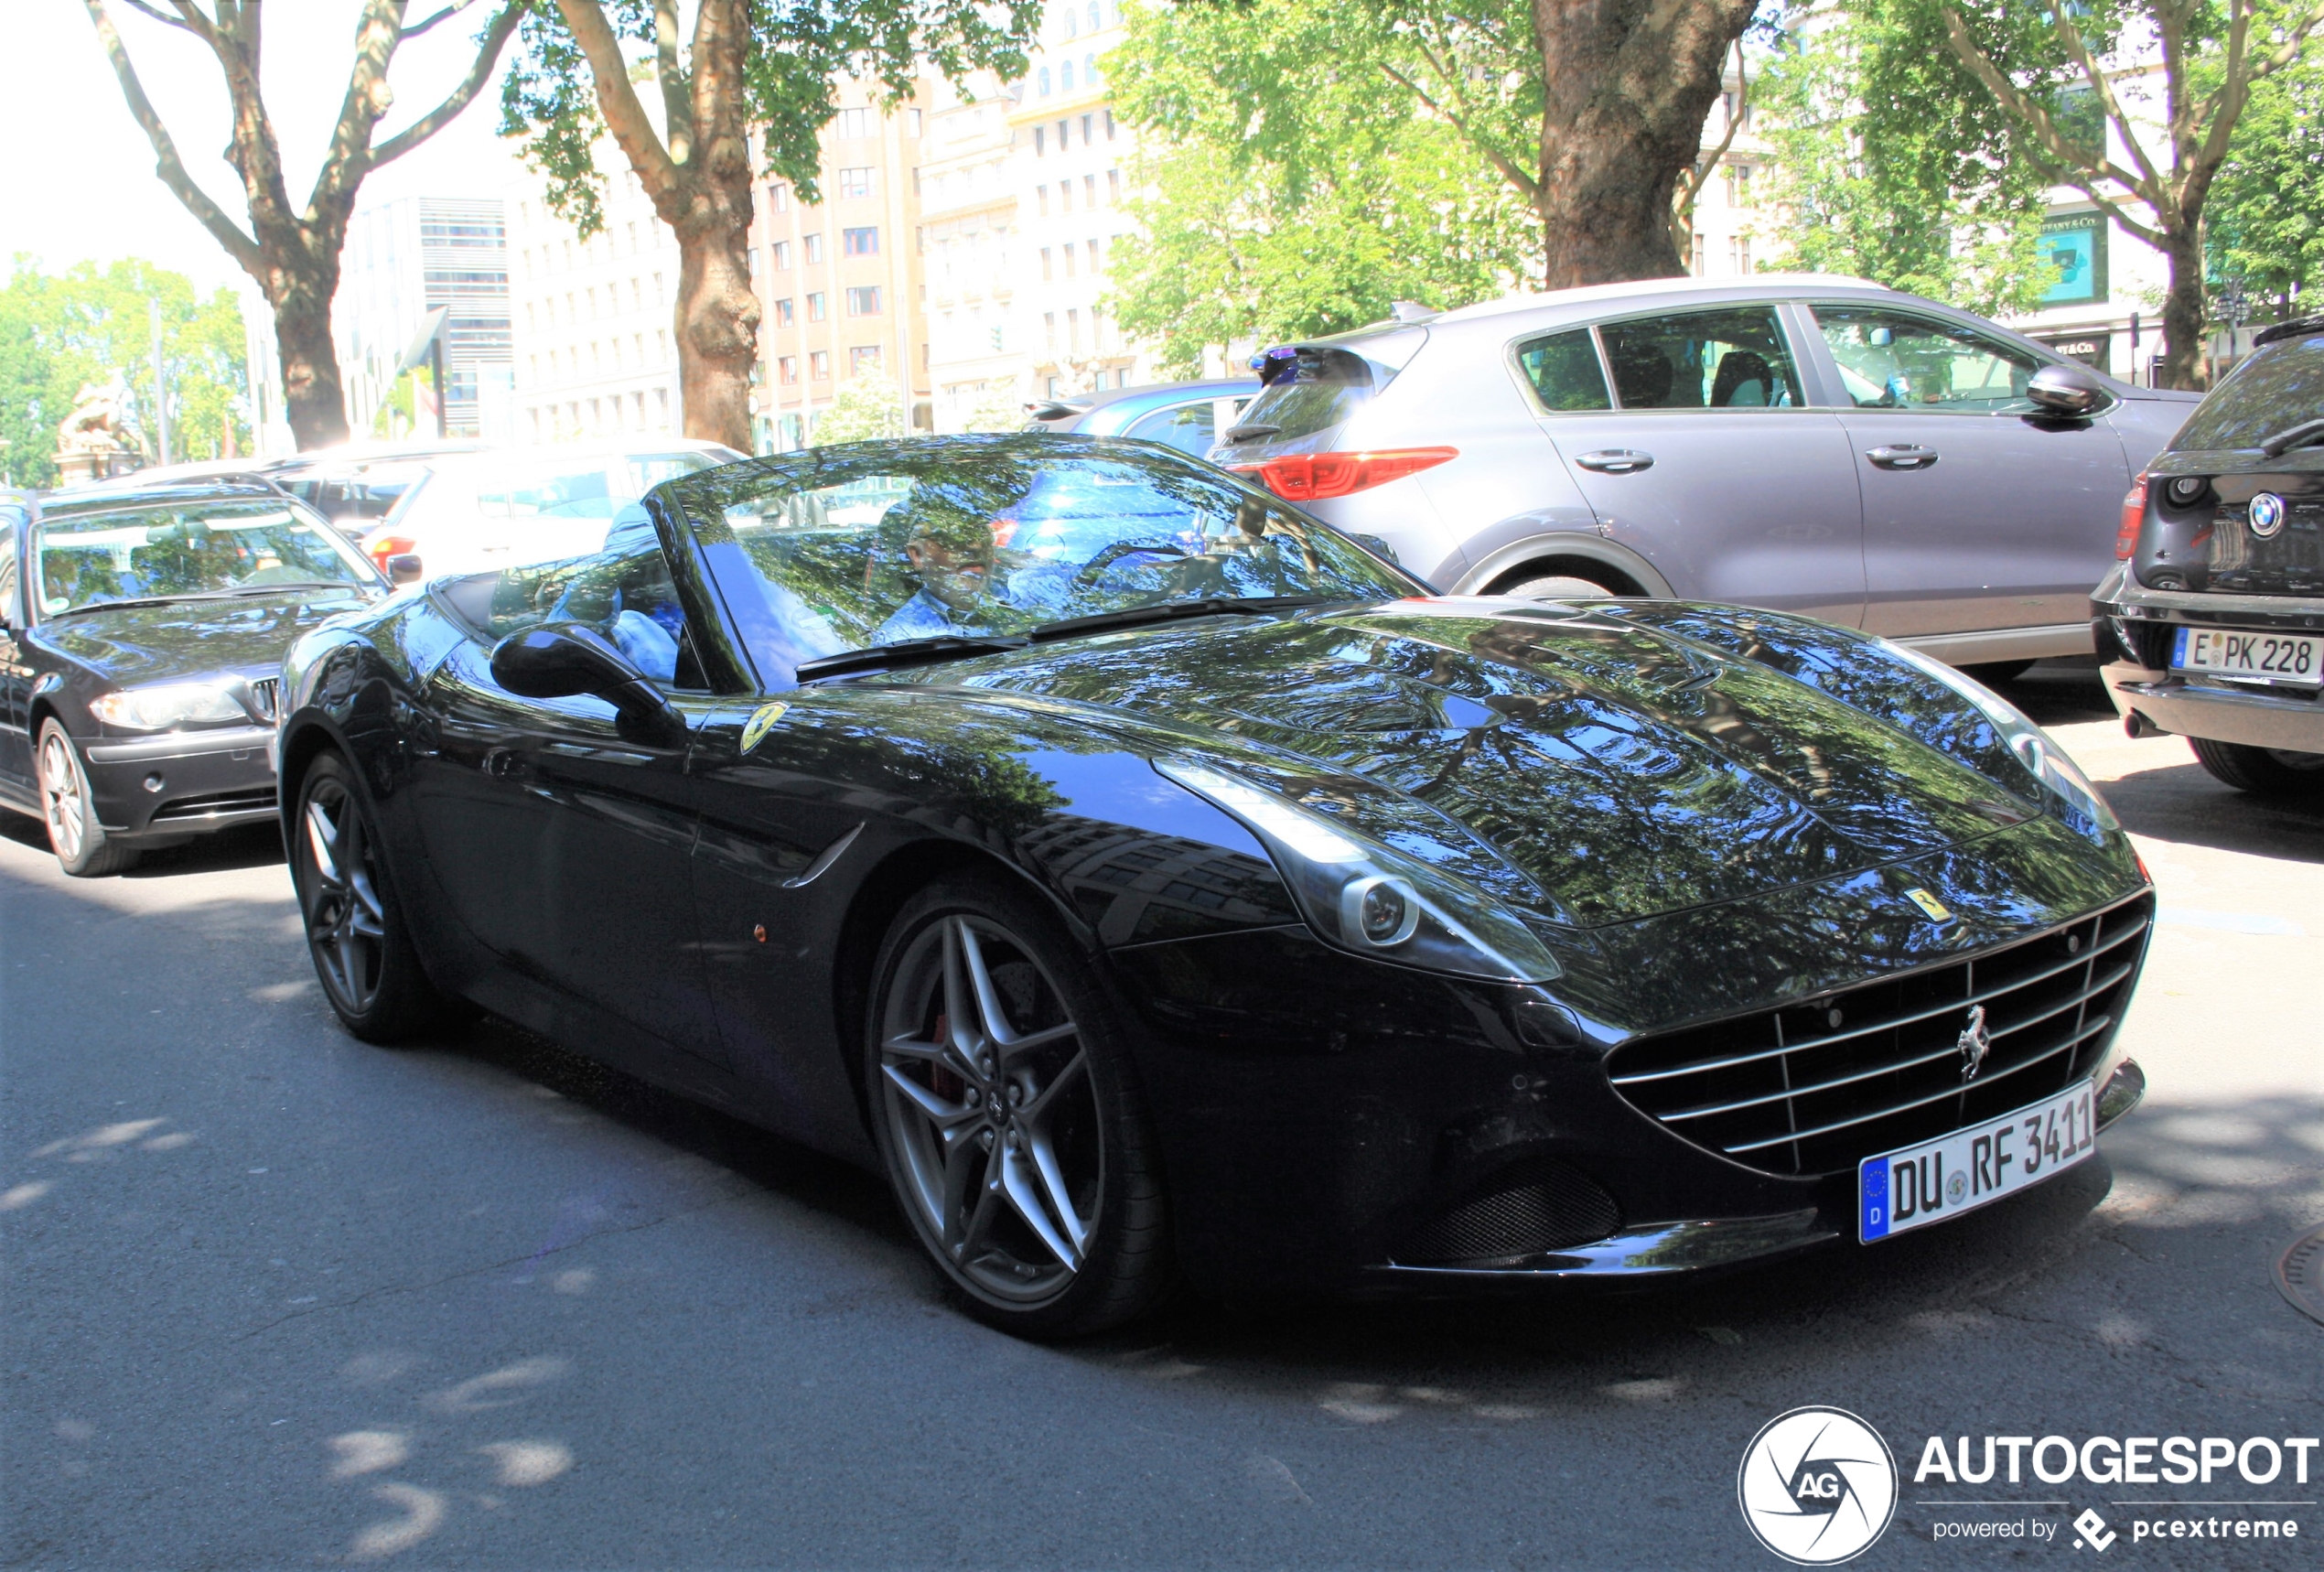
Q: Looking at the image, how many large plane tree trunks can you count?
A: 4